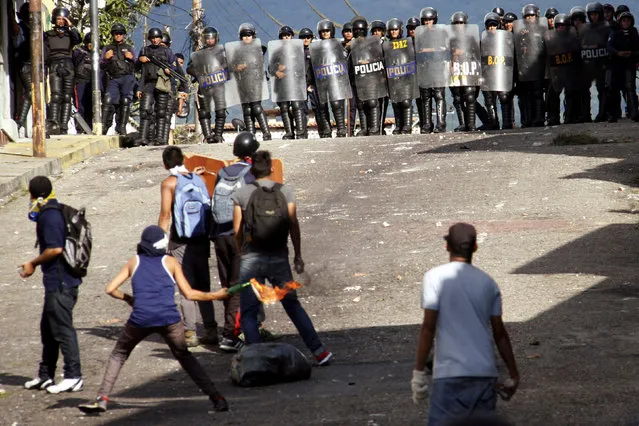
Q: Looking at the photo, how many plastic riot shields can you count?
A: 12